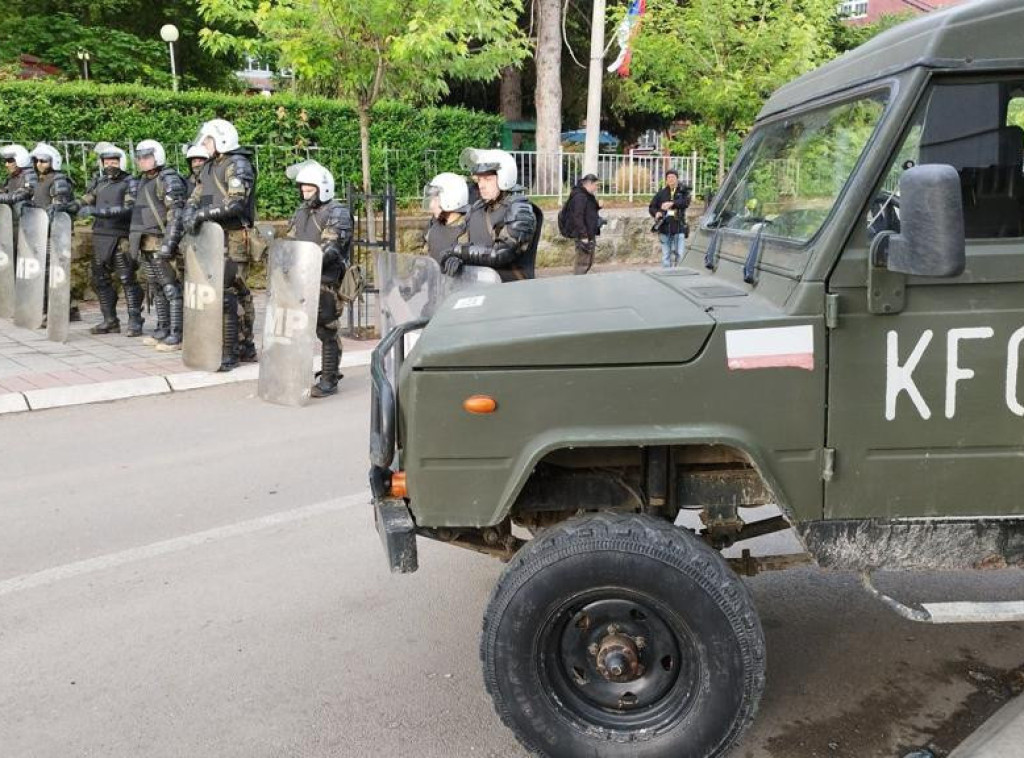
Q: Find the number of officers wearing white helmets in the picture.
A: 9